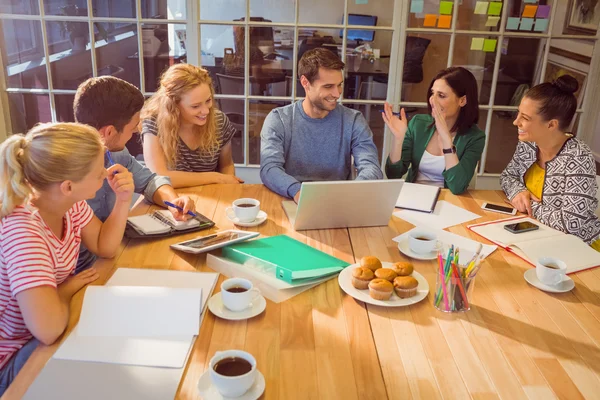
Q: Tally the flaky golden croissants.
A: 0